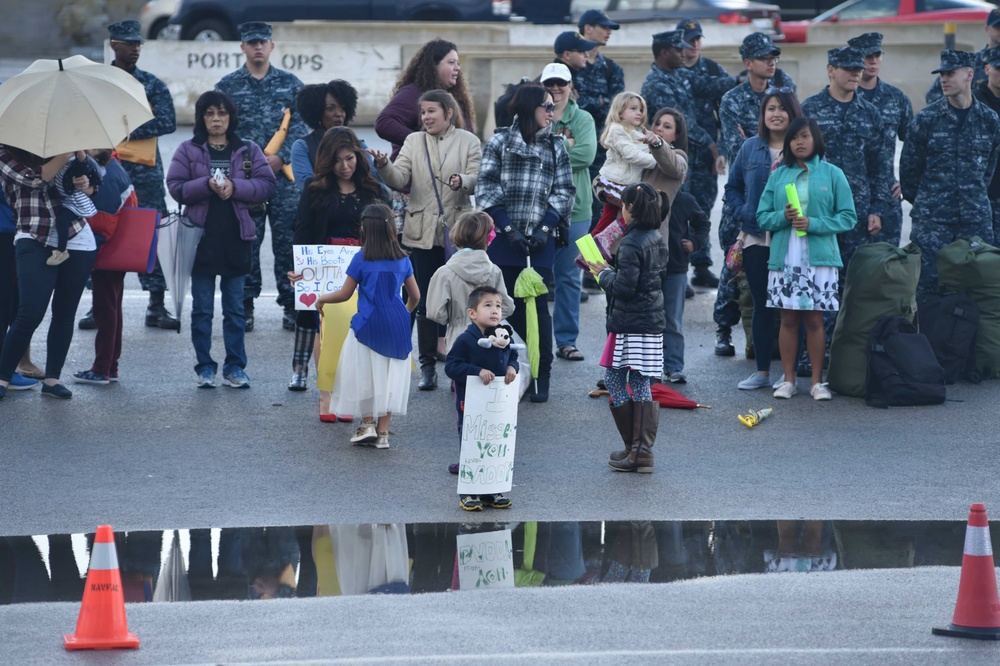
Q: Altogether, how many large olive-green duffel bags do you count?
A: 2